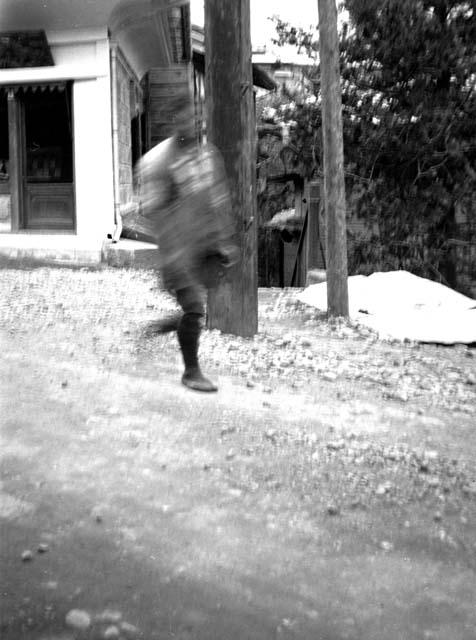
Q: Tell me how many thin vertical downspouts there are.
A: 1